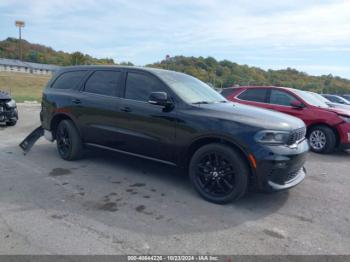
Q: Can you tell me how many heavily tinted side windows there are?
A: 3